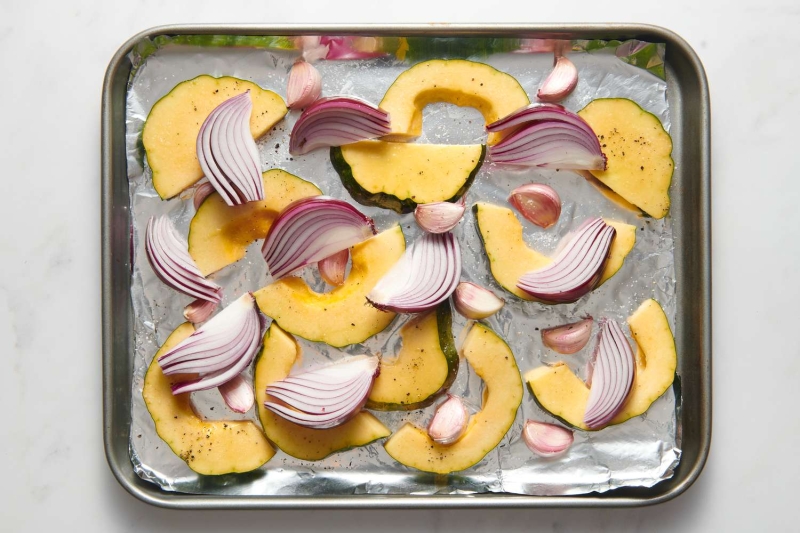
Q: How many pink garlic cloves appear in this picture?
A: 12